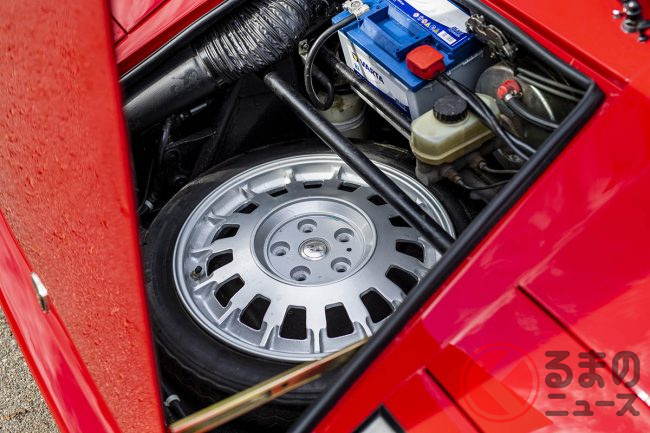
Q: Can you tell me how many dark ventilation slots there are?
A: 15